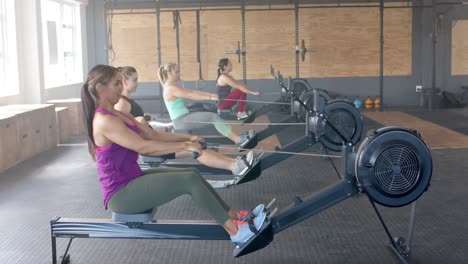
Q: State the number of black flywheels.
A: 4